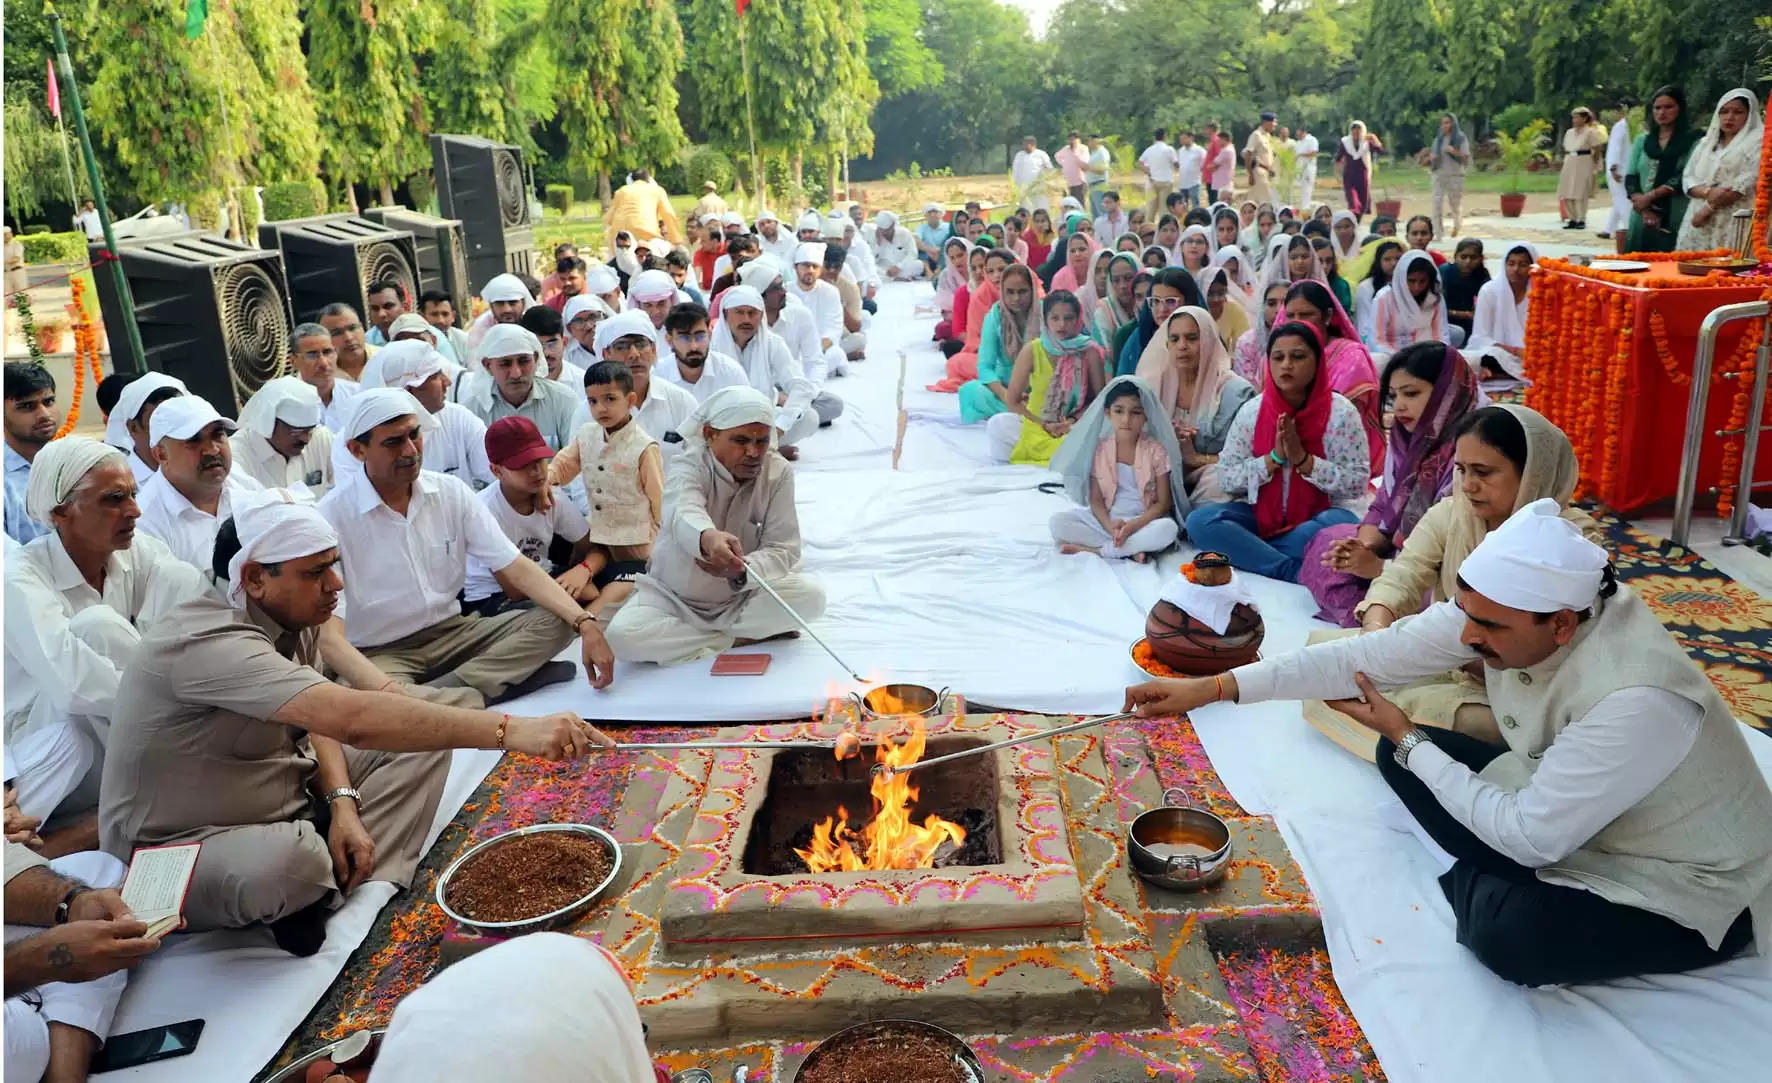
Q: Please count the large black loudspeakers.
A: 4